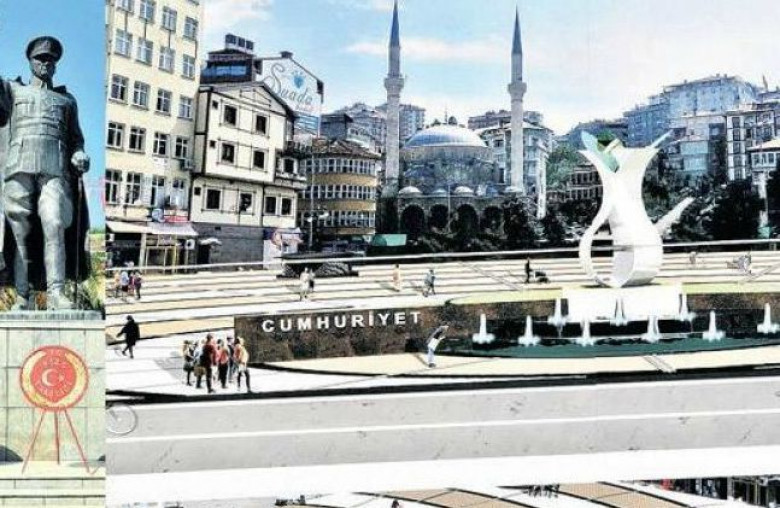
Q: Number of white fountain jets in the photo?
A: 9